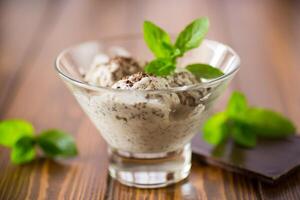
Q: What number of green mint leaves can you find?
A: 11